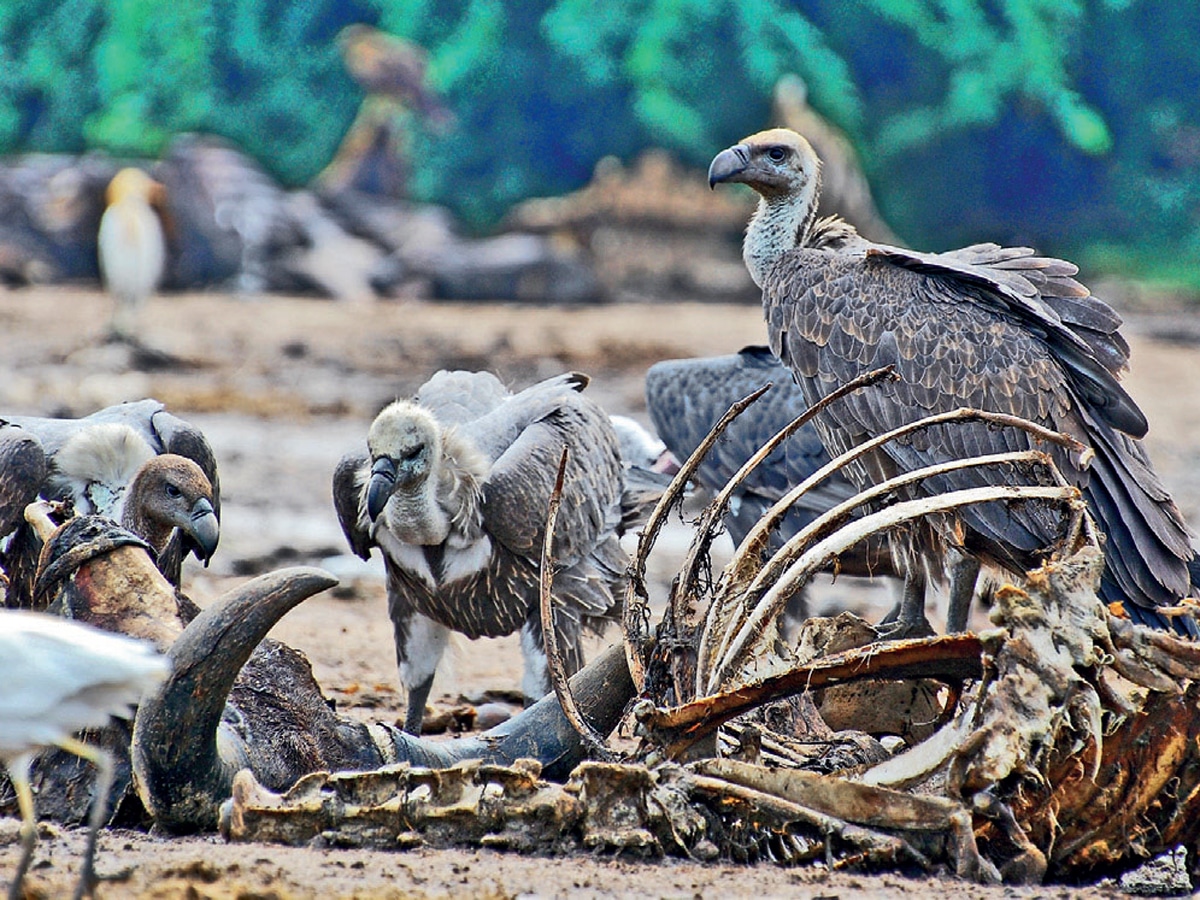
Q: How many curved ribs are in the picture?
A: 6